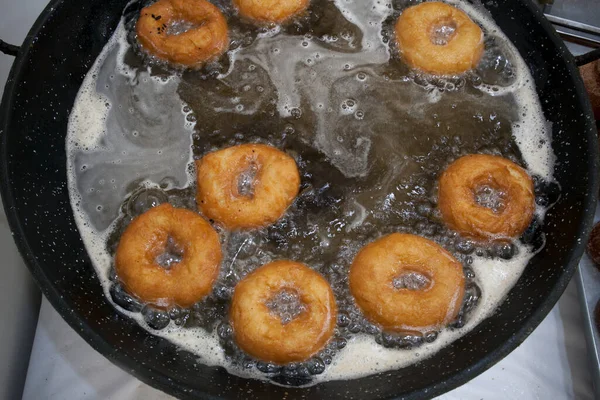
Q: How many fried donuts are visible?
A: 8